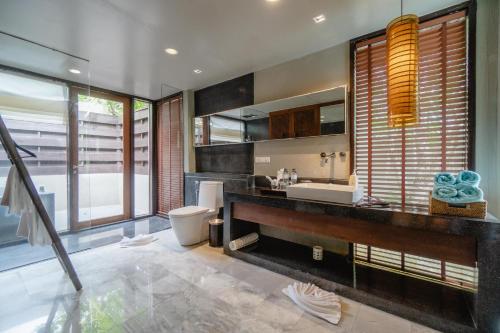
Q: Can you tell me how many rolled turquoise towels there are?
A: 4